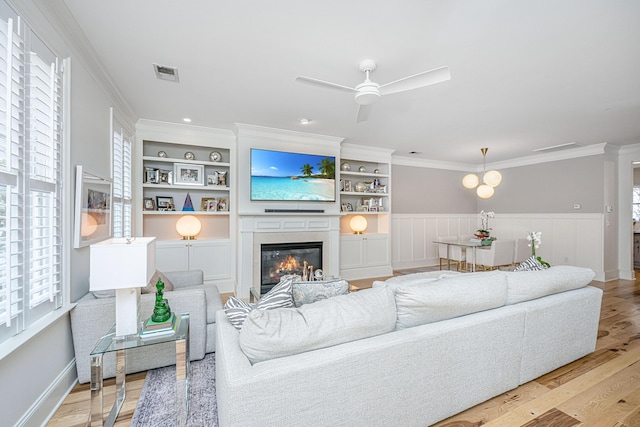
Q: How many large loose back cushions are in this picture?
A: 3